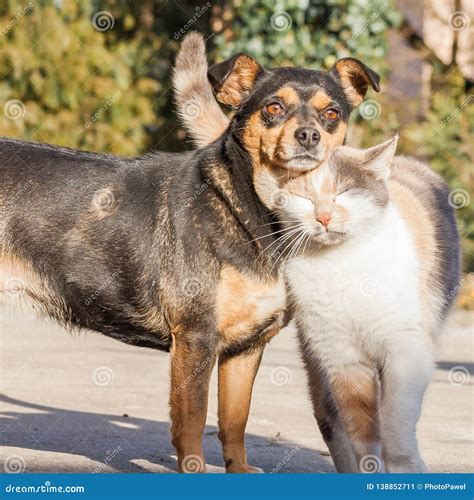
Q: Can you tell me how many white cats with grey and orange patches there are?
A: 1